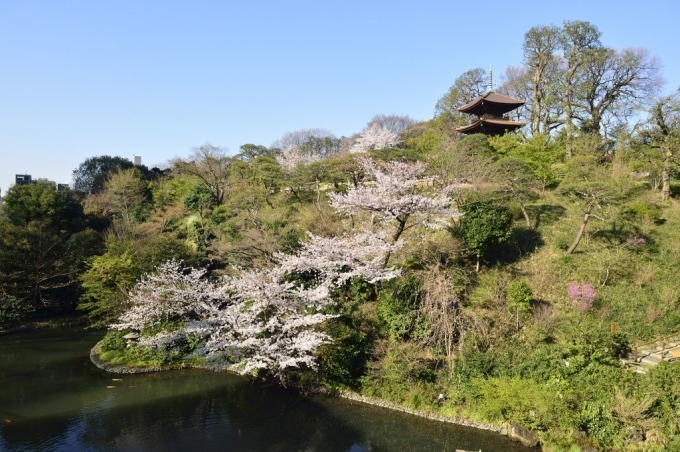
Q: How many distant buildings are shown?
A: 3